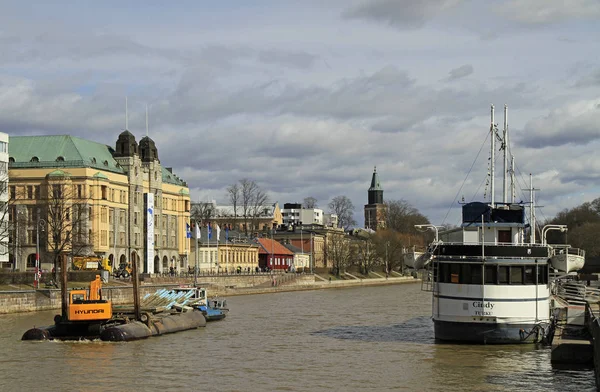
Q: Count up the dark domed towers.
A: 2